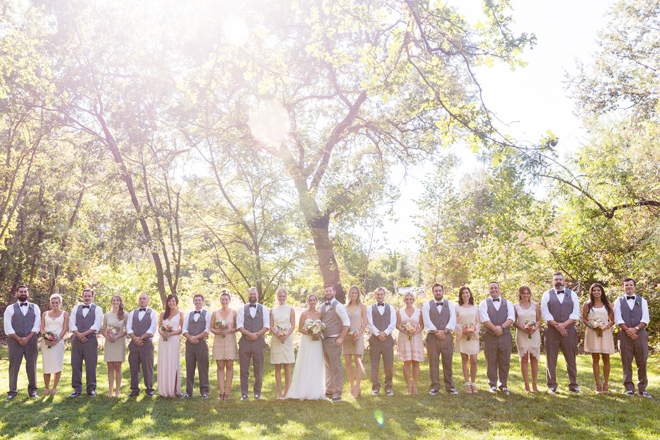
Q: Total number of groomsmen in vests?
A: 10